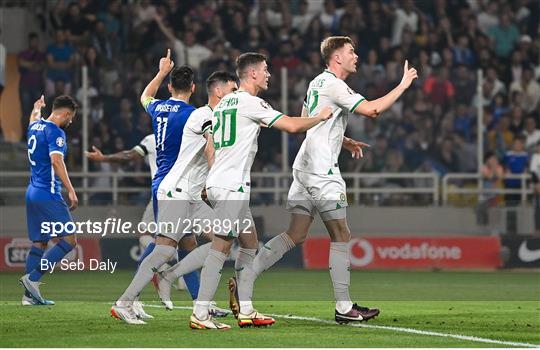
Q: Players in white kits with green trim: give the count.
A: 4